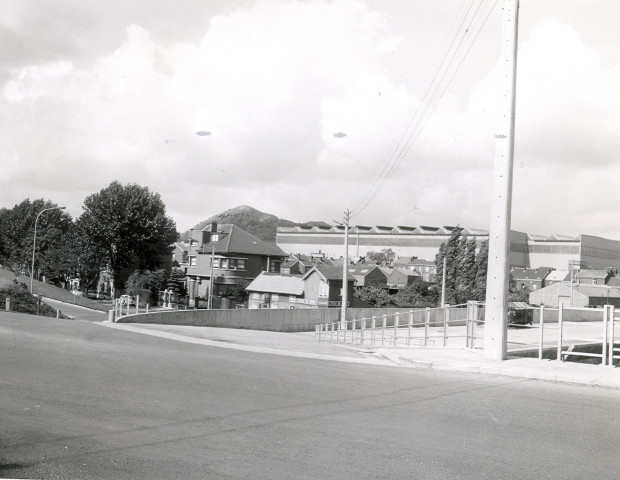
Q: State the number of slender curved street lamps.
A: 1